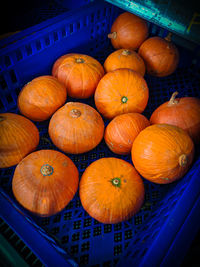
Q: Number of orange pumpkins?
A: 13